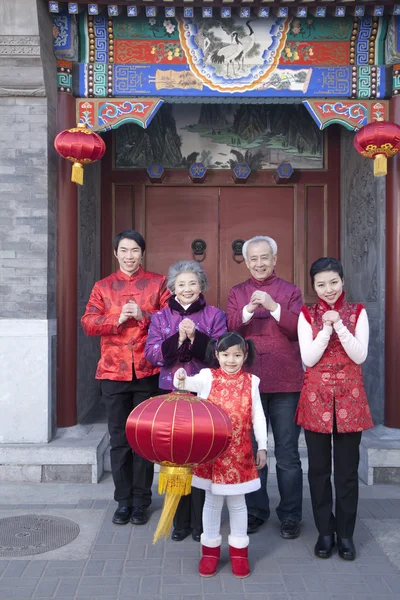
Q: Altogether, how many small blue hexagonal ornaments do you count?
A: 4